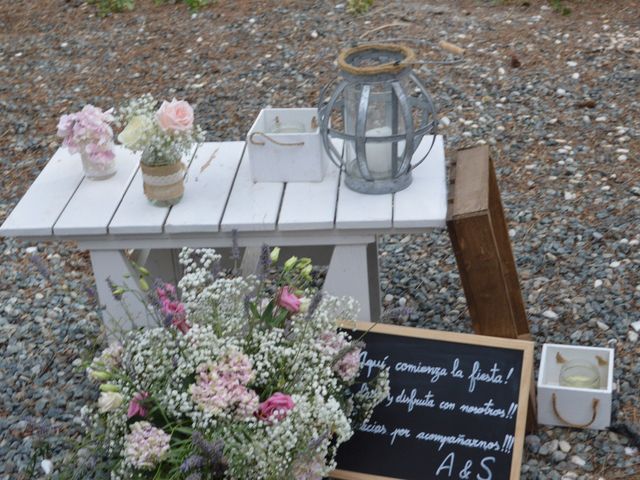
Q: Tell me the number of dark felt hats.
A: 0